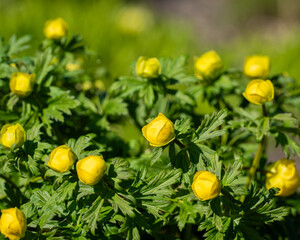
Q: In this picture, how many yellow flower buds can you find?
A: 13